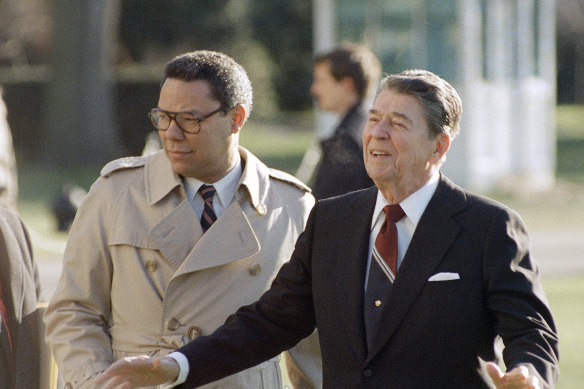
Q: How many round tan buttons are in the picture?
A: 4